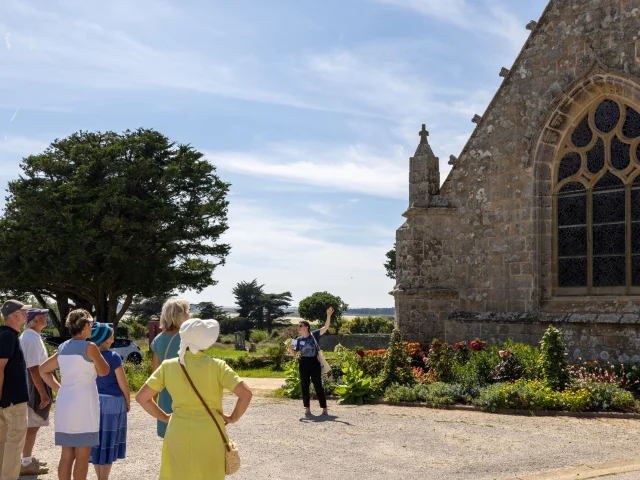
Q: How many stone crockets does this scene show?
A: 4